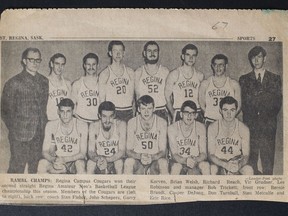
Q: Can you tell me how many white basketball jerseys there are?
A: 11